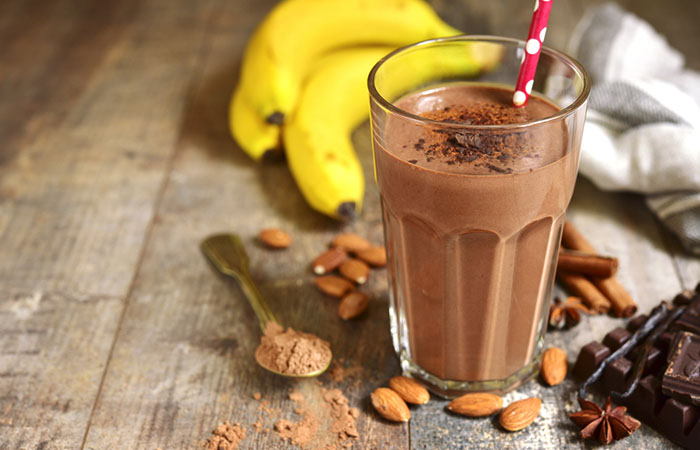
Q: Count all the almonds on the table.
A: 12